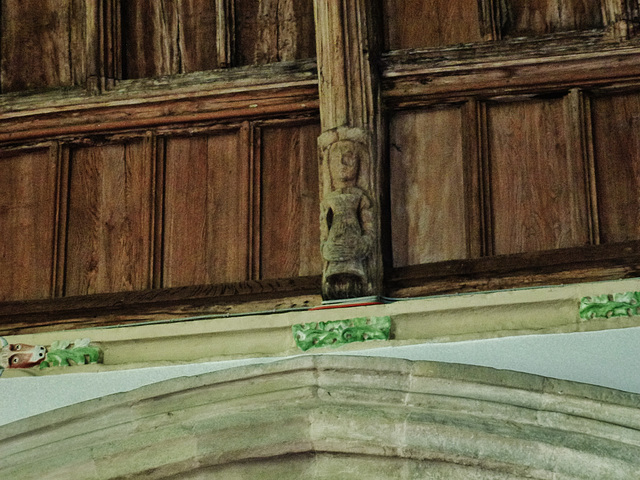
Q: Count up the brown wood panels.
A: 12